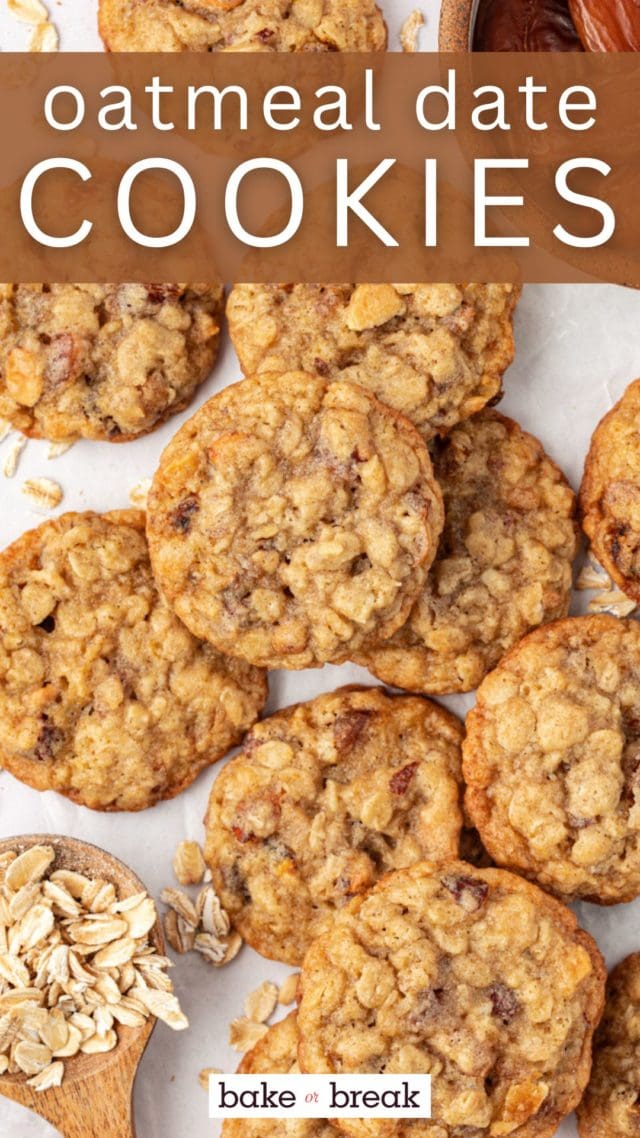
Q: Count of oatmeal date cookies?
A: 12